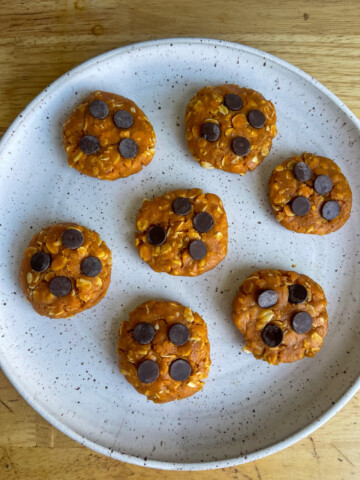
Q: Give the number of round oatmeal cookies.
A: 7